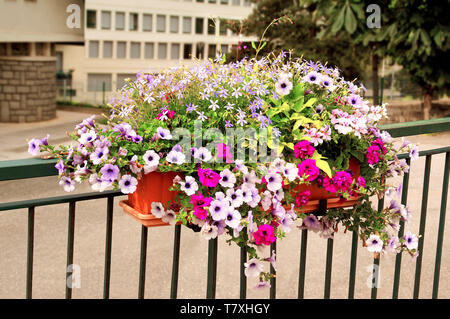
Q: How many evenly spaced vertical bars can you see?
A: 15